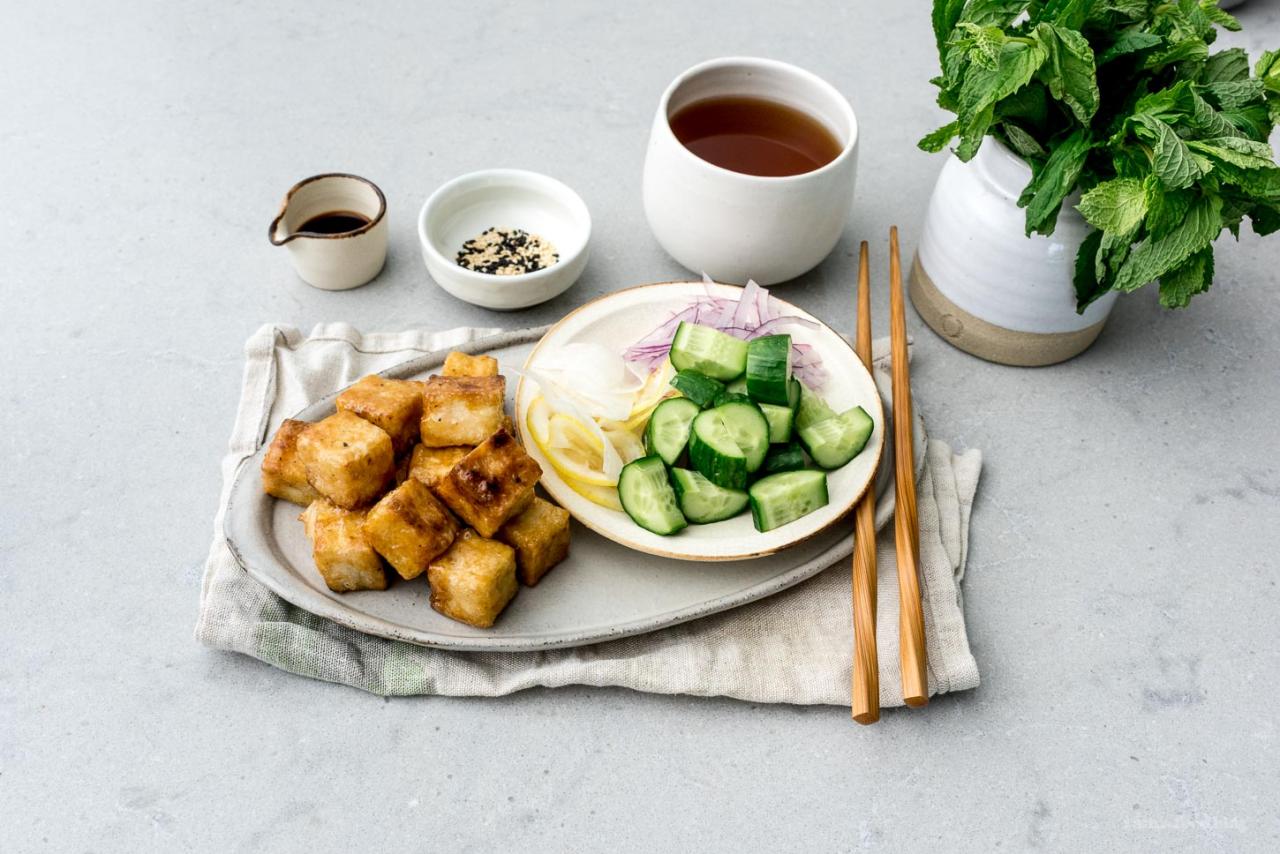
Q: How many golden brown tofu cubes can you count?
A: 11